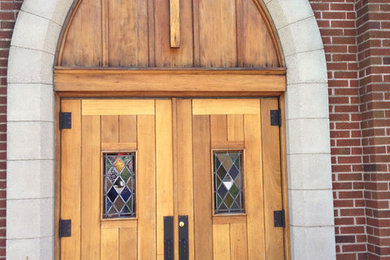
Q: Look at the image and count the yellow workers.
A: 0